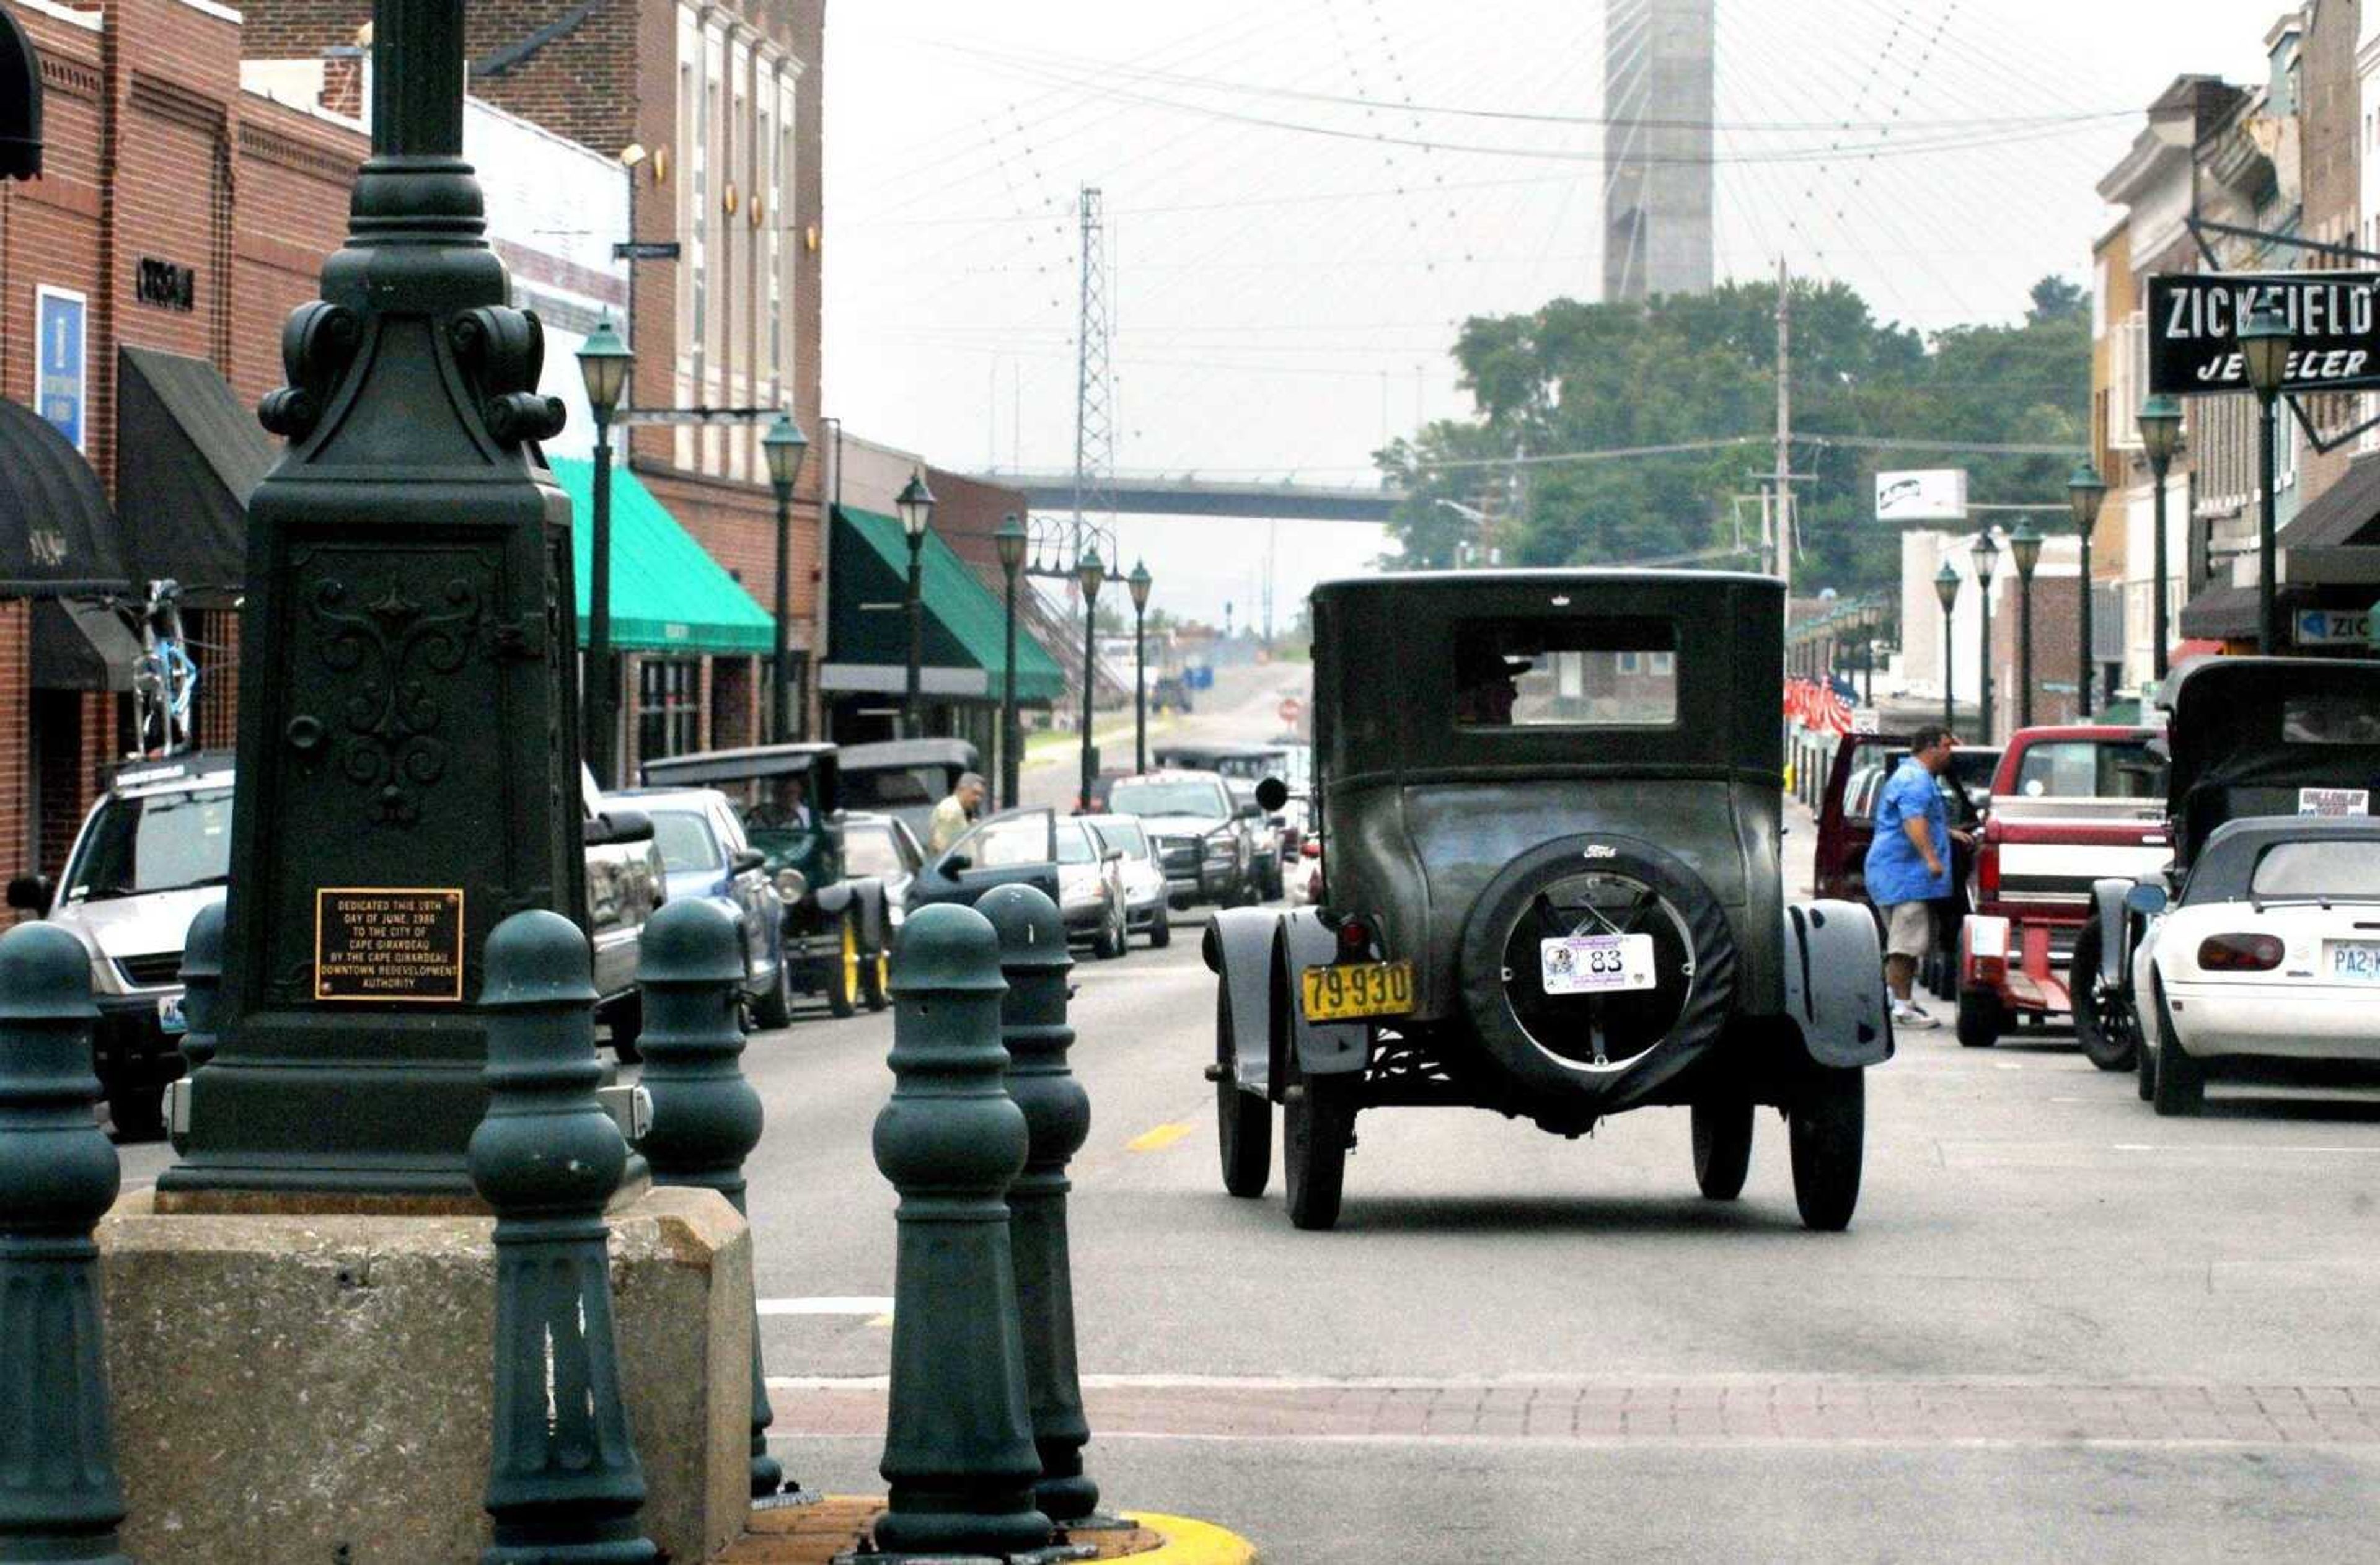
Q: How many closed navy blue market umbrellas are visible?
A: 0